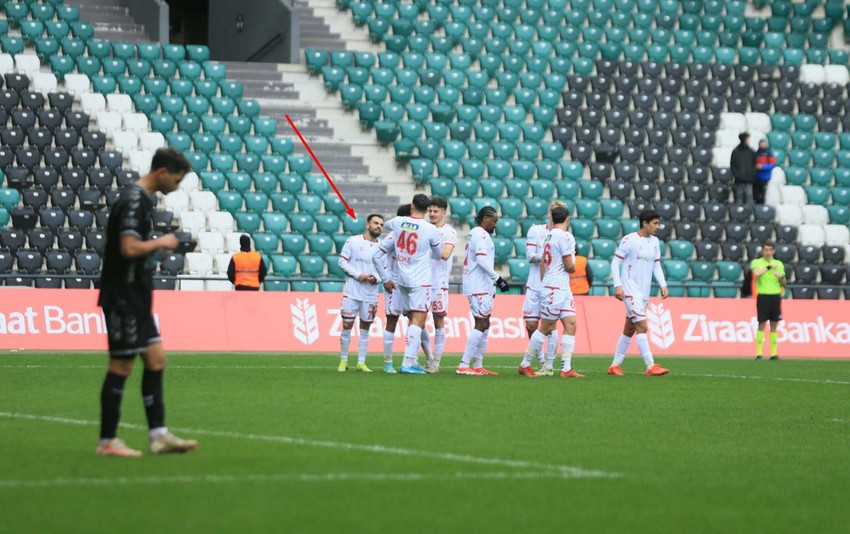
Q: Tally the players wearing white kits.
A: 8